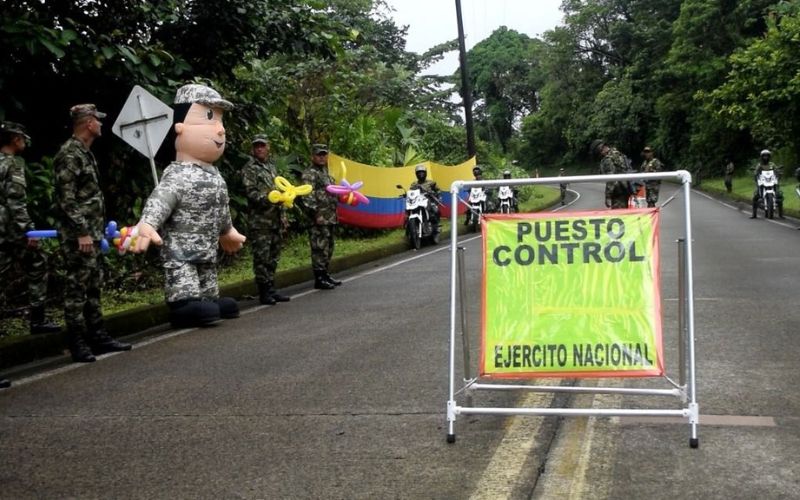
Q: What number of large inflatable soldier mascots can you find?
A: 1